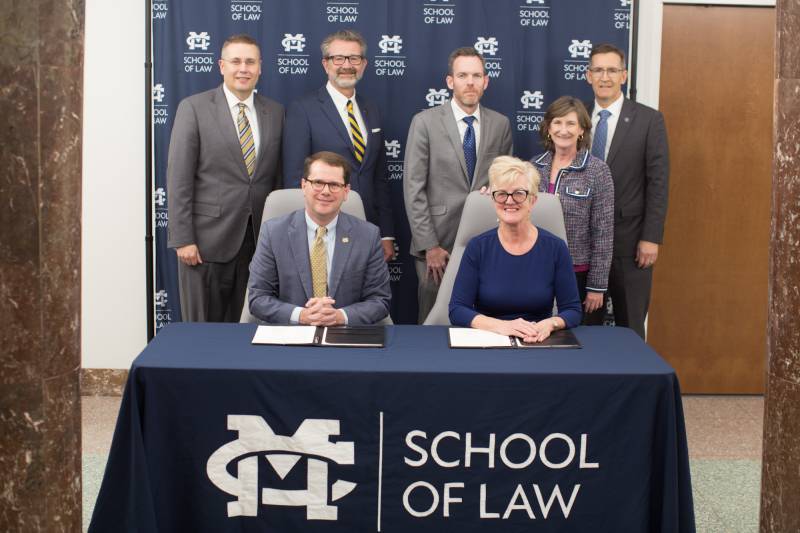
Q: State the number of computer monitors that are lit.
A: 0